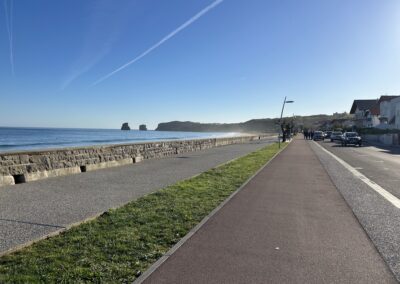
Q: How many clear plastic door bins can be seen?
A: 0